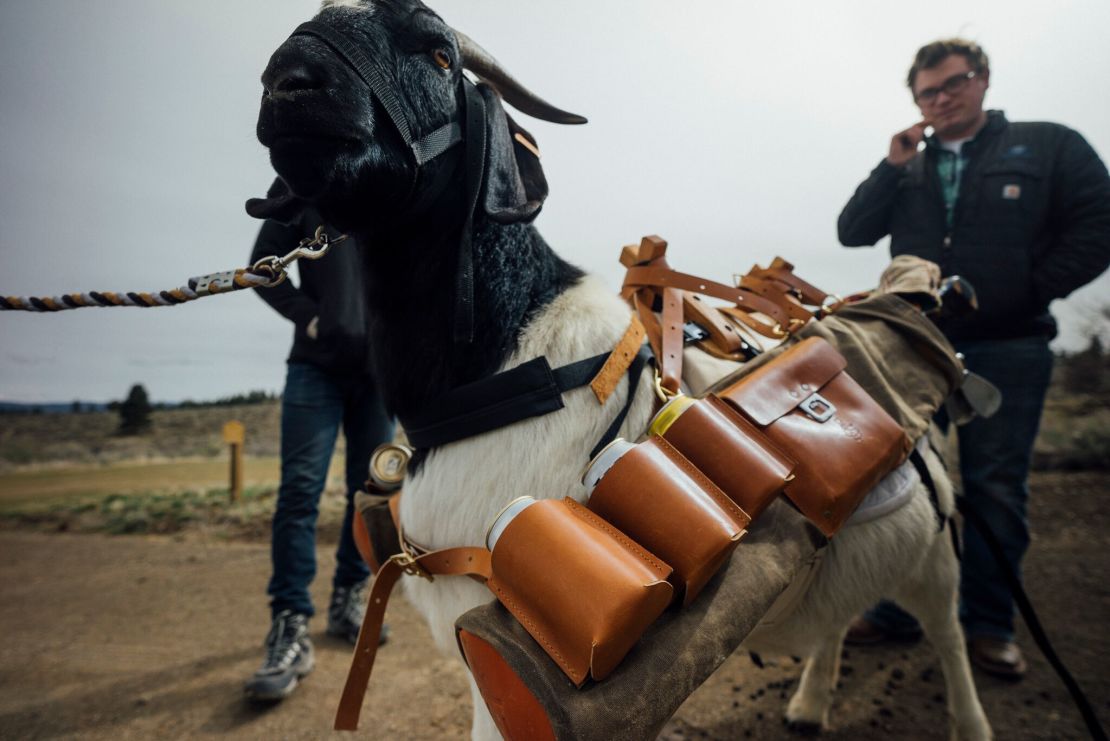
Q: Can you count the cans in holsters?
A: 4